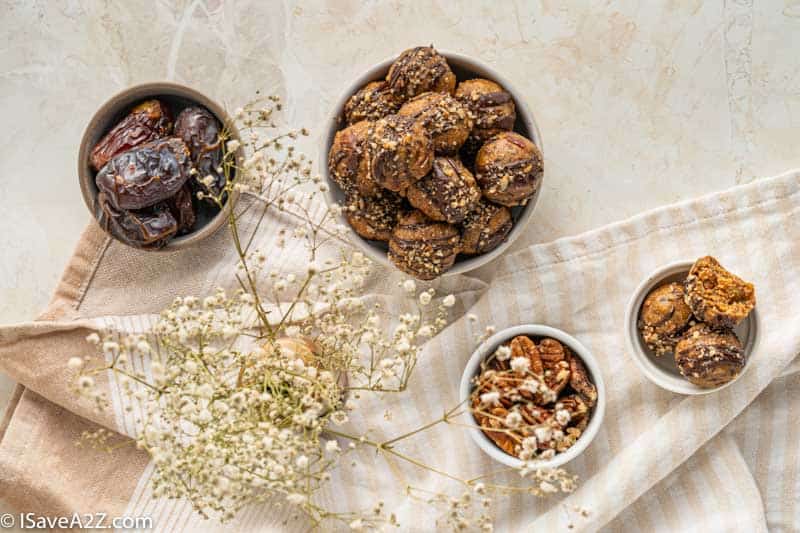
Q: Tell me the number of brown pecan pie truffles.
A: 14